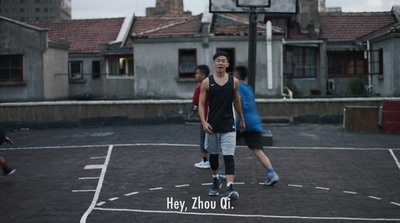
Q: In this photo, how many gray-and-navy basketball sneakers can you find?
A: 2